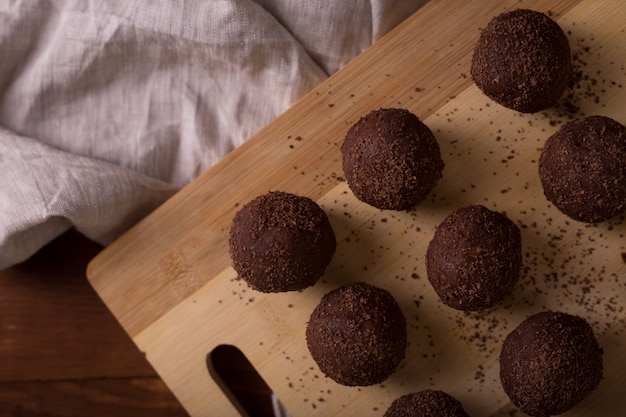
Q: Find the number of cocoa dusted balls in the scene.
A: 8